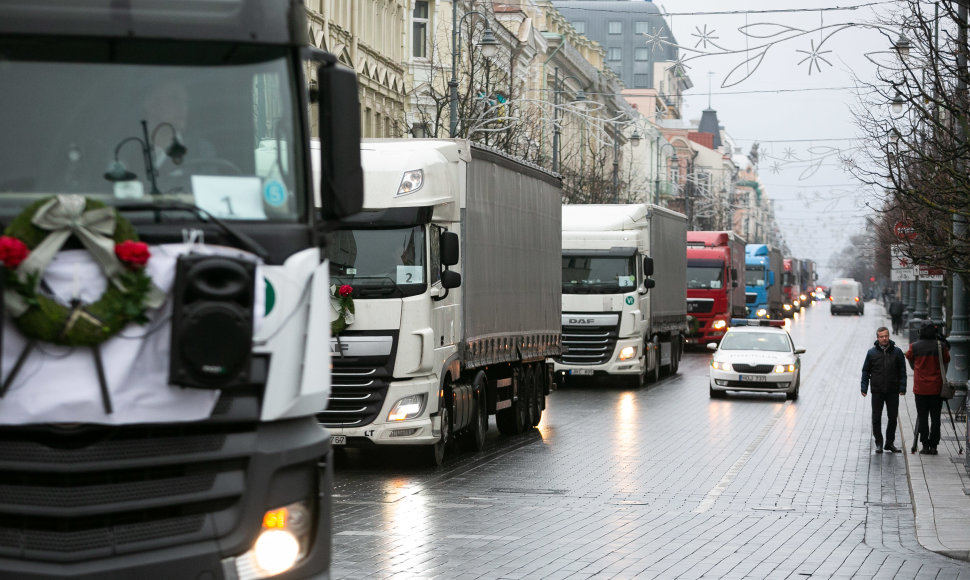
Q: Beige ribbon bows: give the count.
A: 1